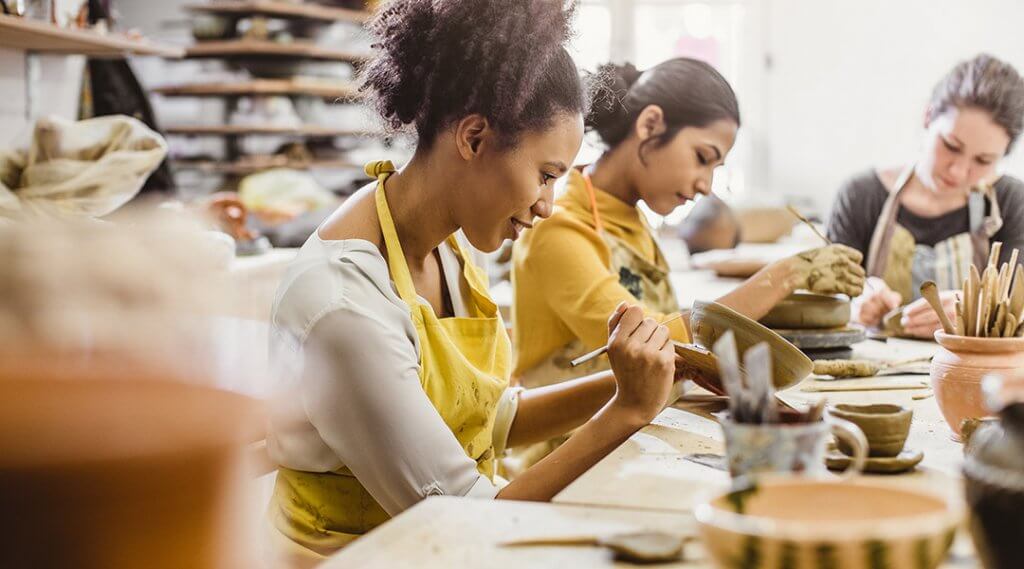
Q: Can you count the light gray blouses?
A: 1